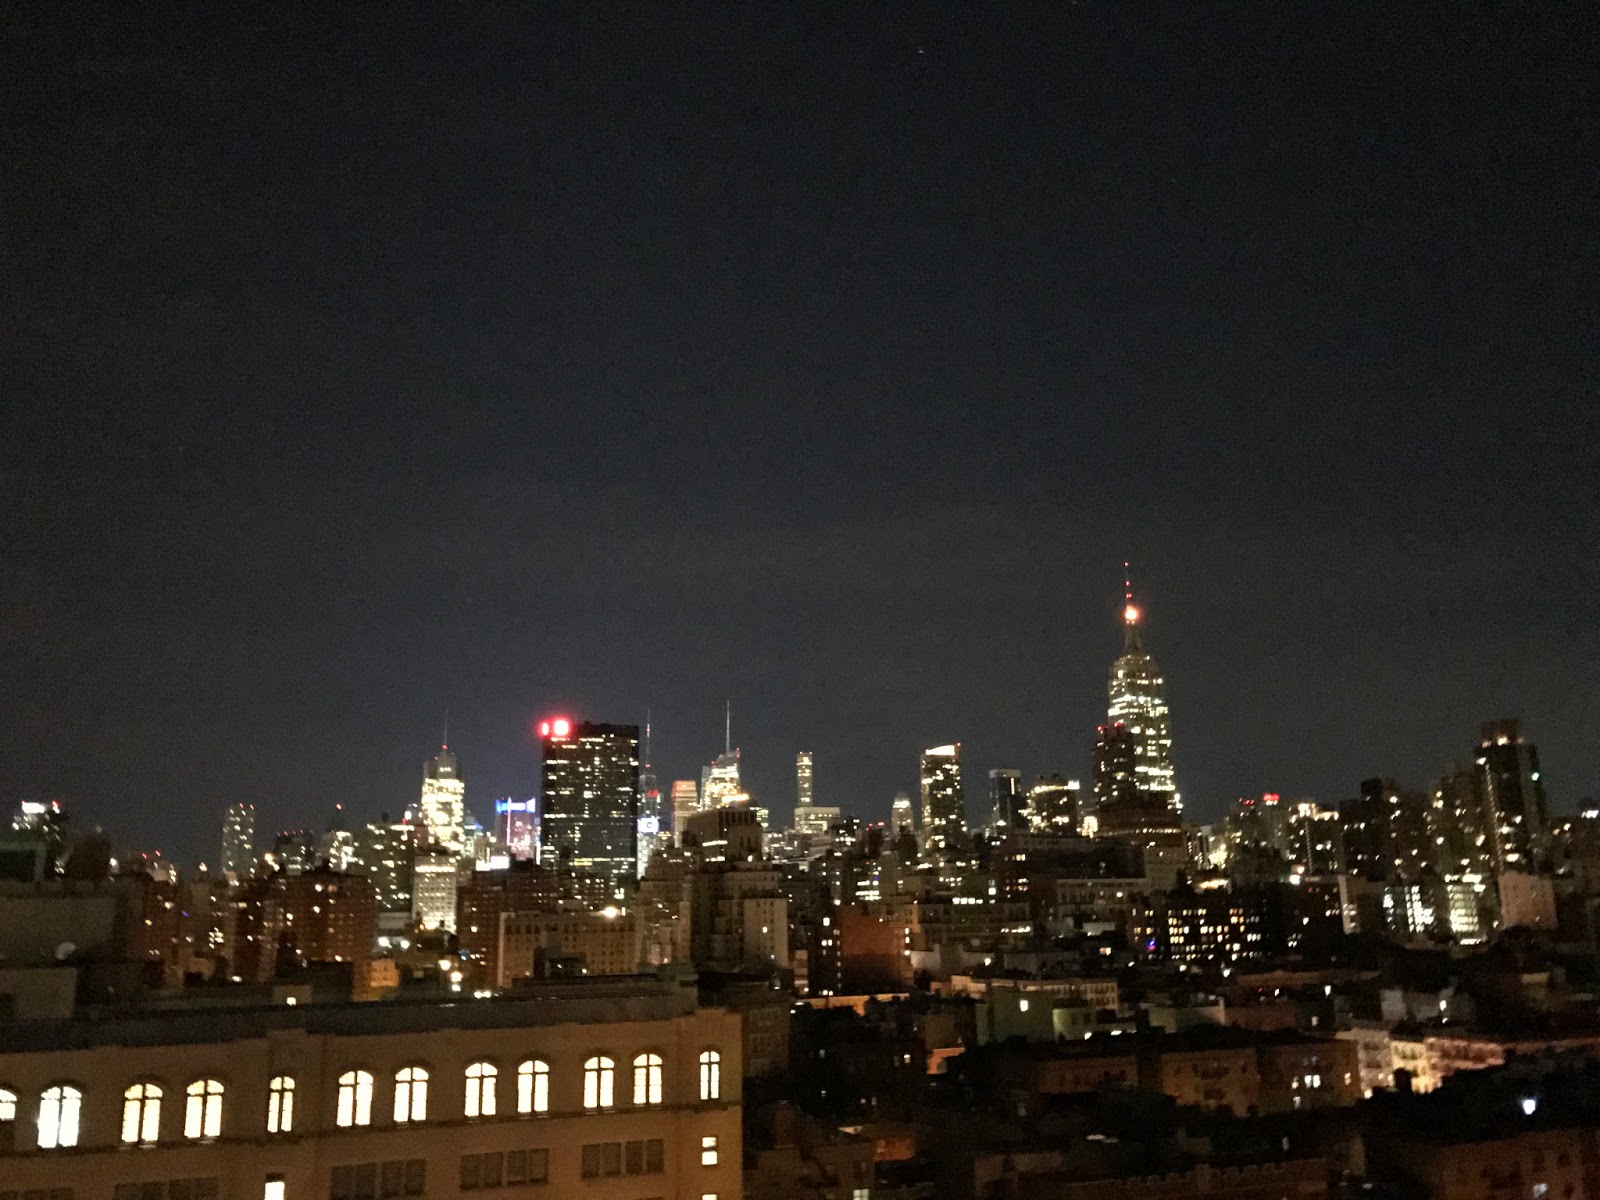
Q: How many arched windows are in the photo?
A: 12